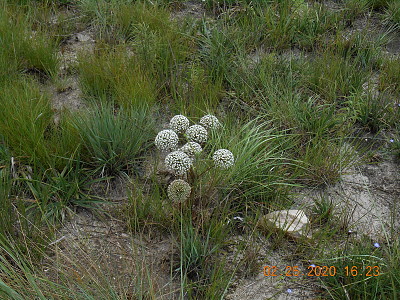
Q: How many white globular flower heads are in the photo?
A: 8